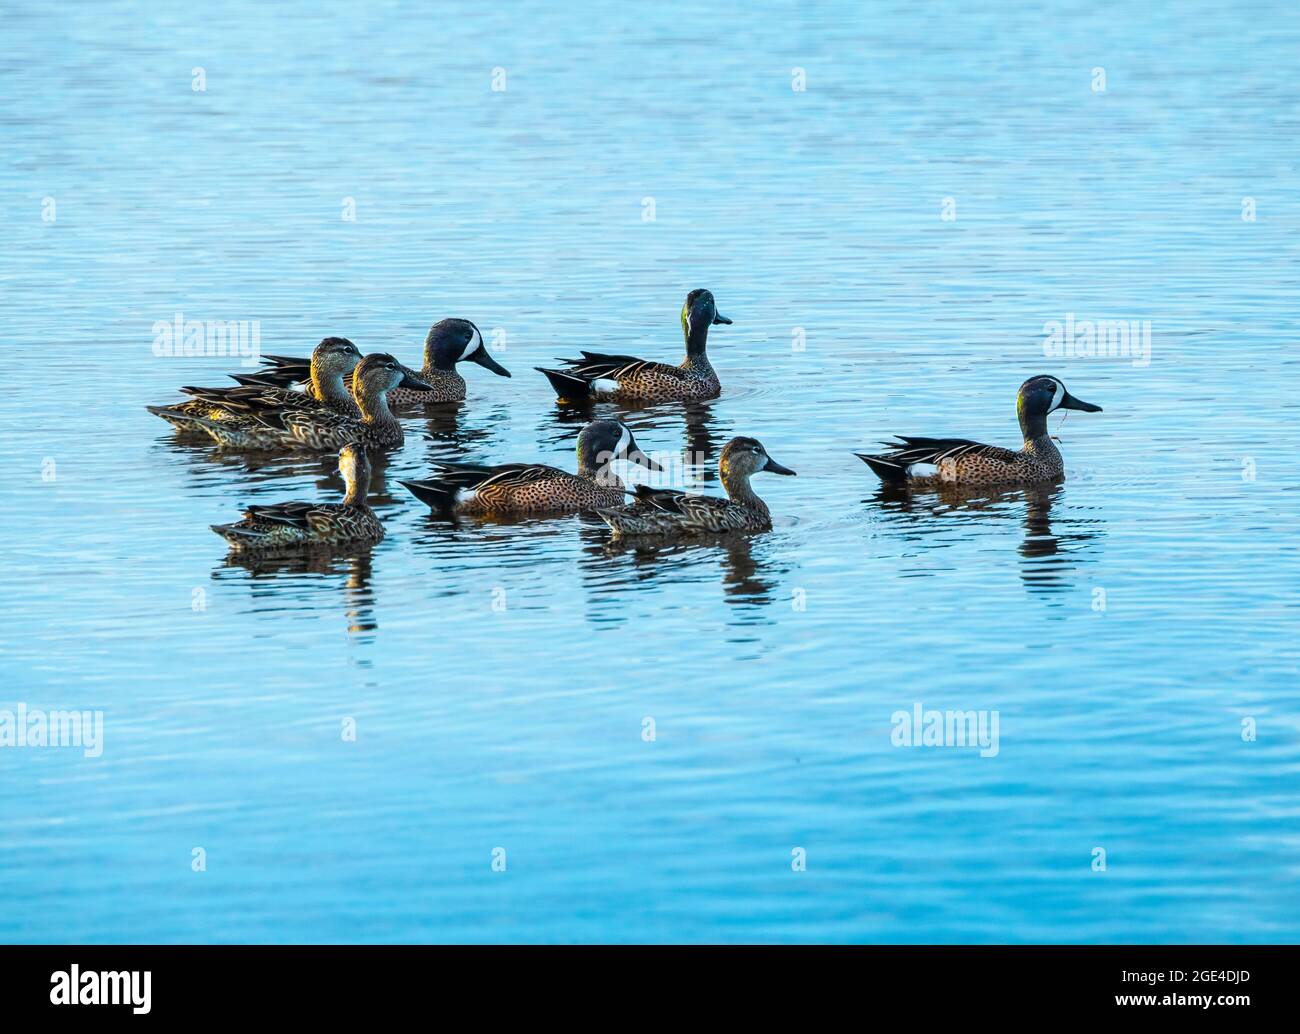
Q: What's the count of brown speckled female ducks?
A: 4